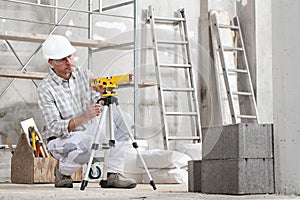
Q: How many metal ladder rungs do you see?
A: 11